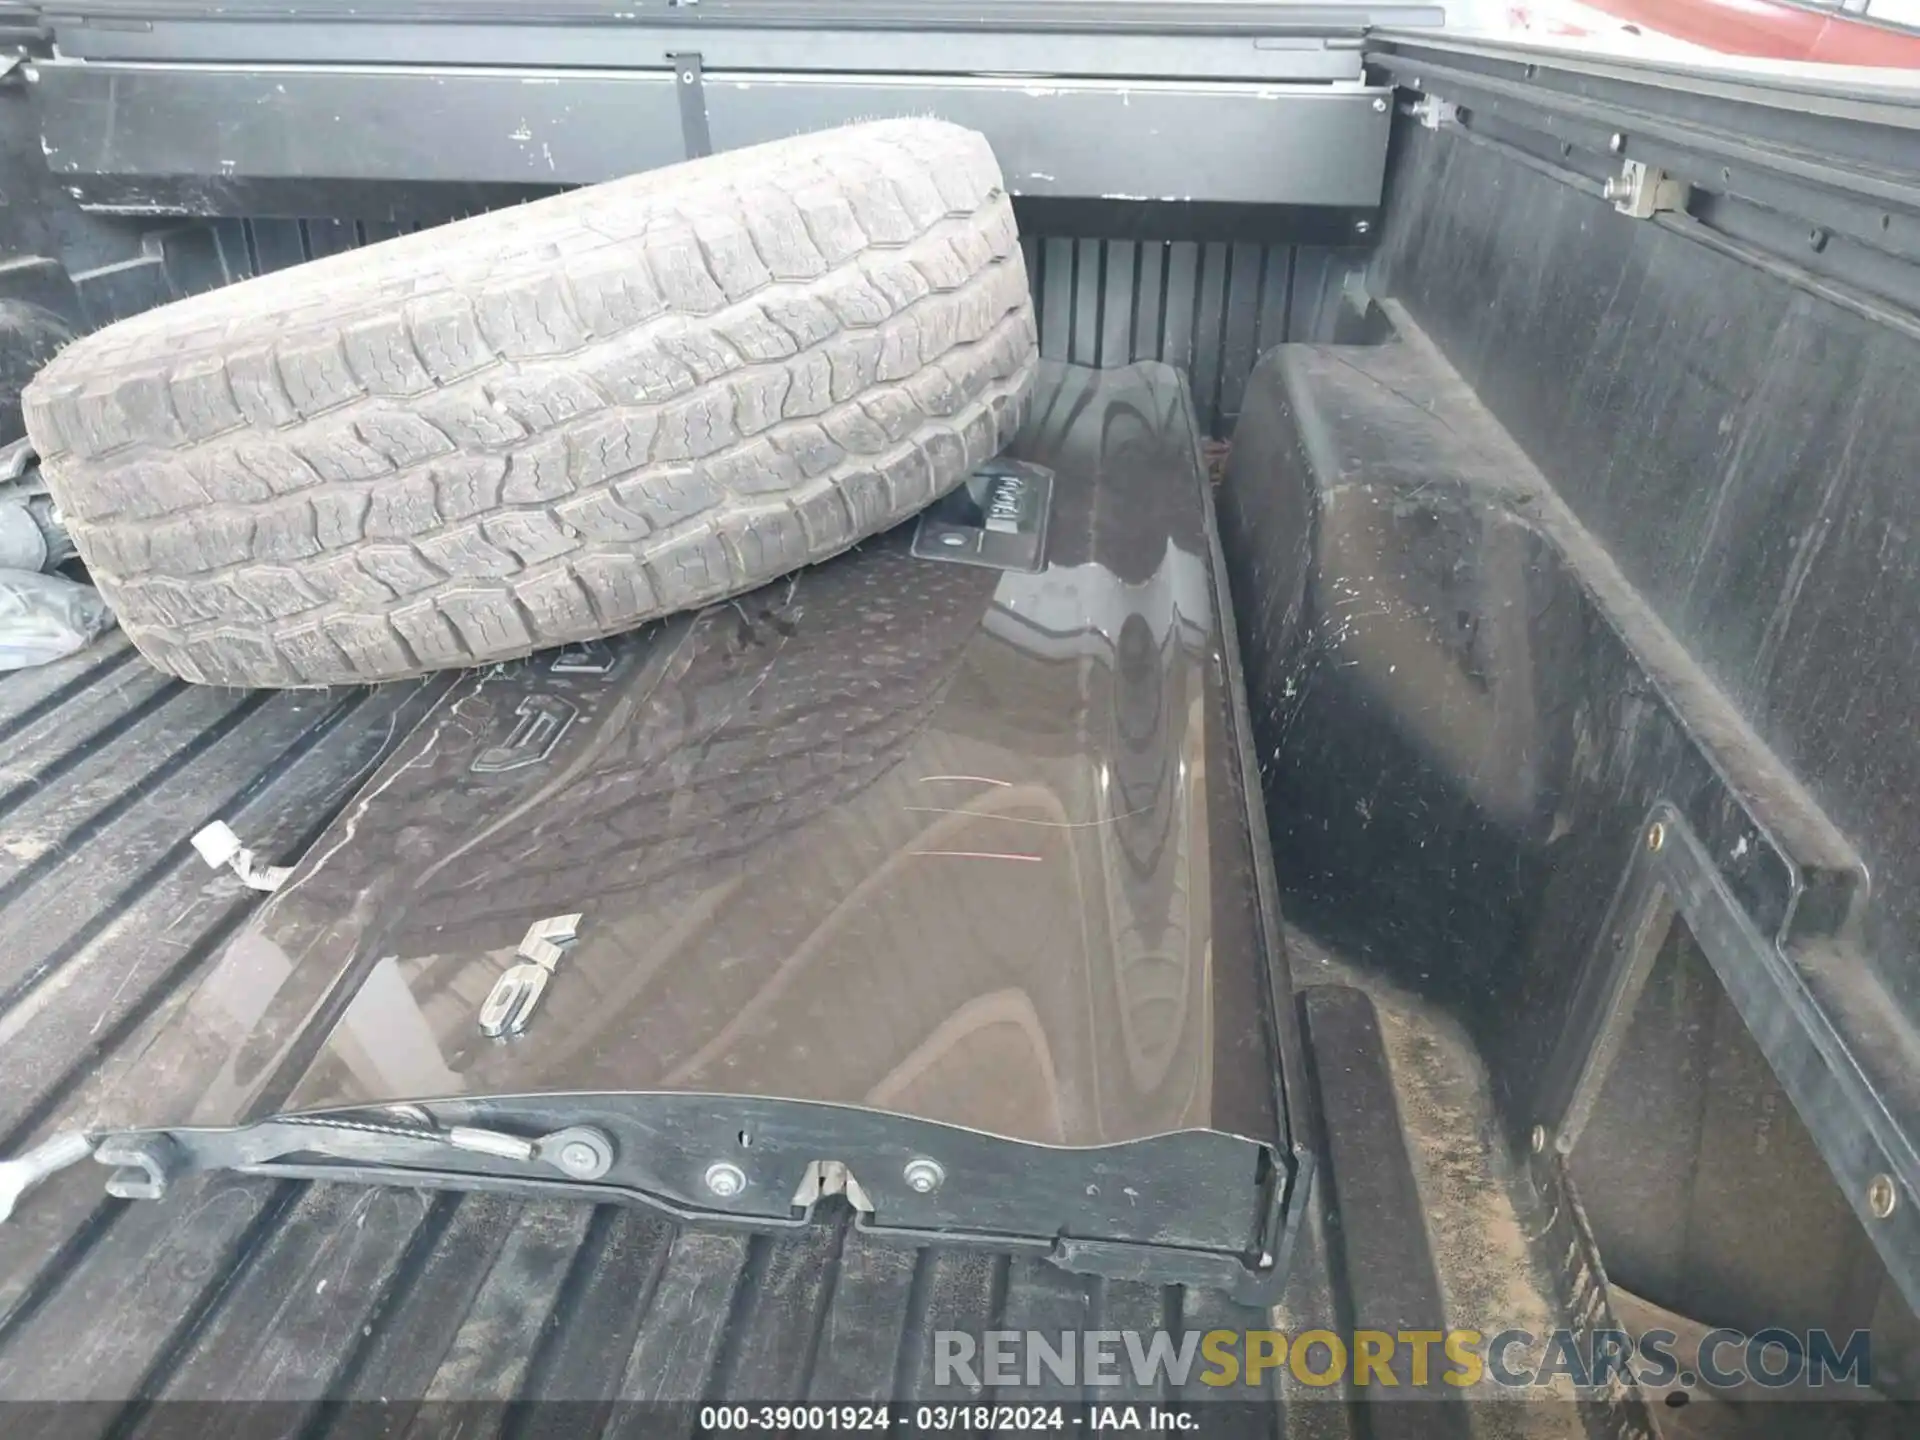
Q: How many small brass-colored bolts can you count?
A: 3